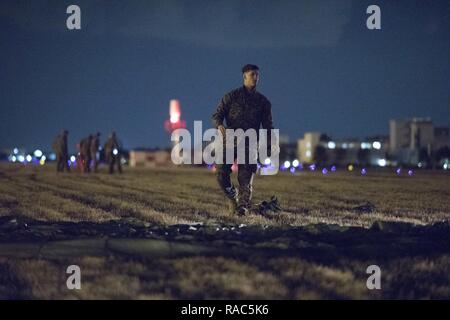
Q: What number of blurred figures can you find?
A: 4